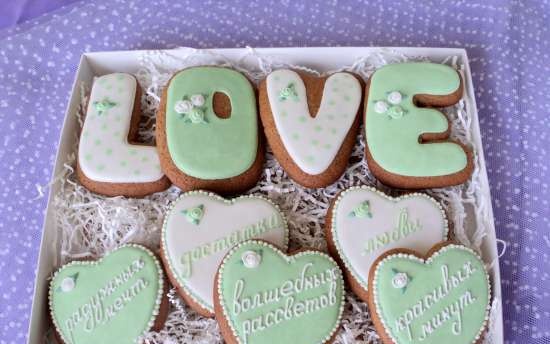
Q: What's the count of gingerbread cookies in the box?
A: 9